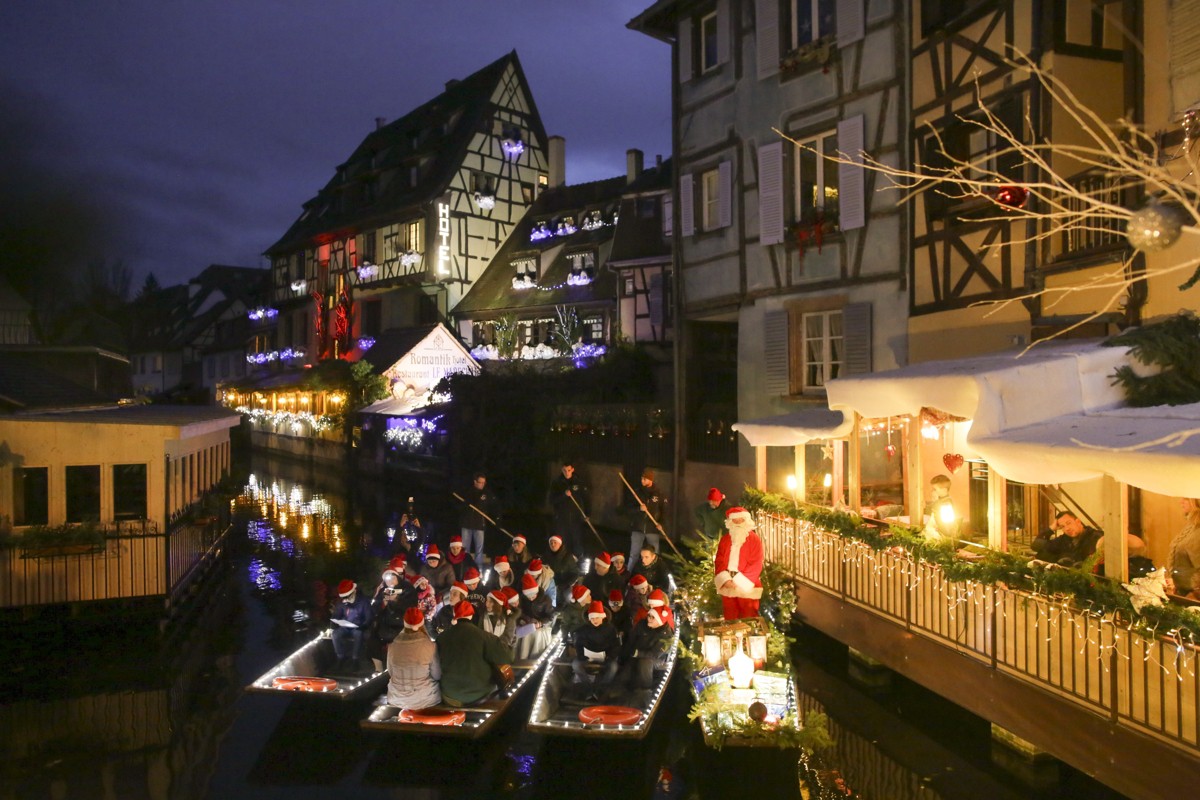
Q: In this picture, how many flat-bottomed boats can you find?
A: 4